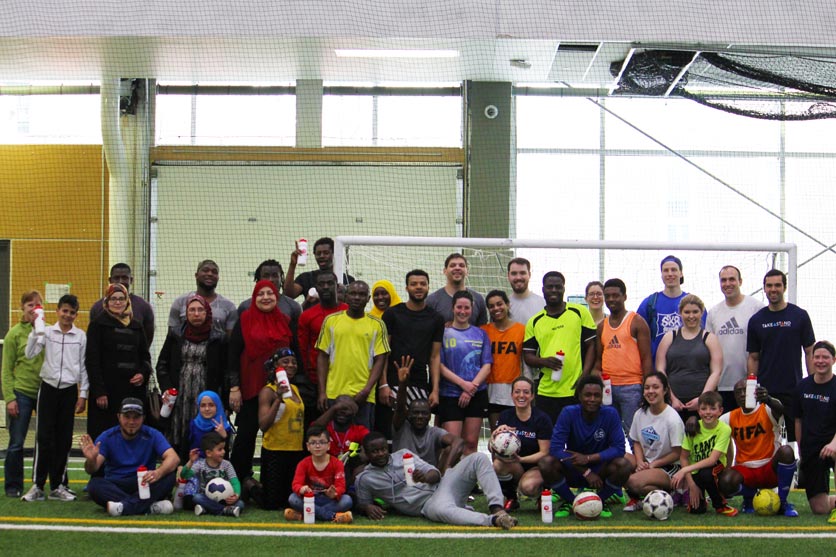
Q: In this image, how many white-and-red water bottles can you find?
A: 12